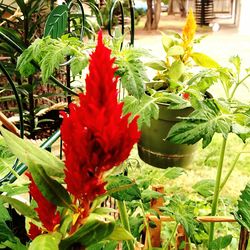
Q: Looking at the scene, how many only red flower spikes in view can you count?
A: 2